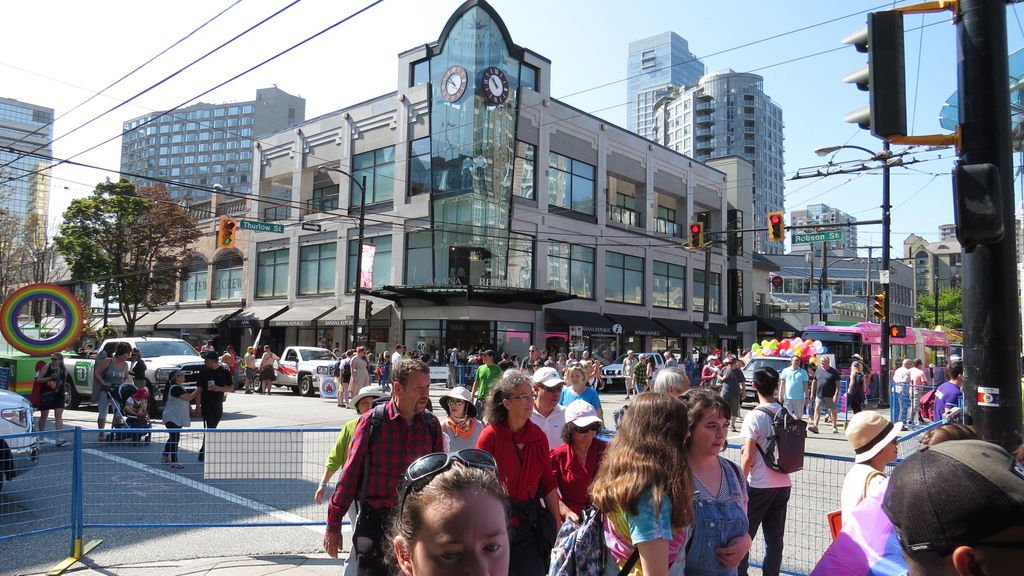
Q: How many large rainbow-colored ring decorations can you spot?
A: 1